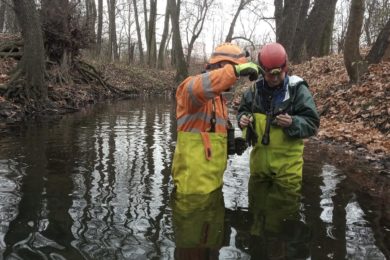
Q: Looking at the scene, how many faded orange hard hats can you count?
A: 1